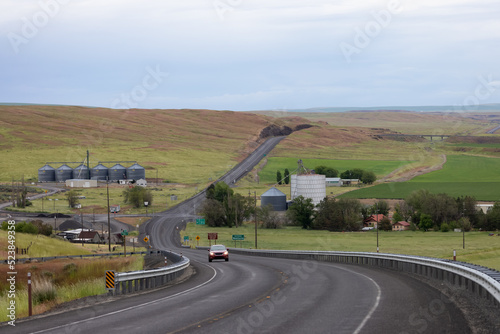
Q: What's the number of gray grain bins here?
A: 7